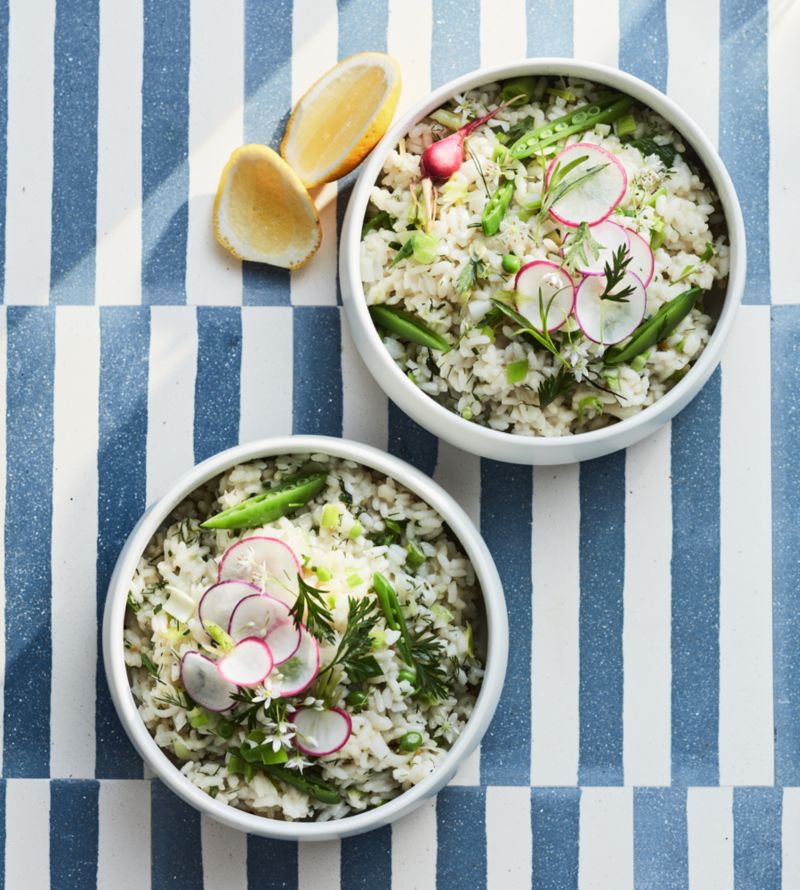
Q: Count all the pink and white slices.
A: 12